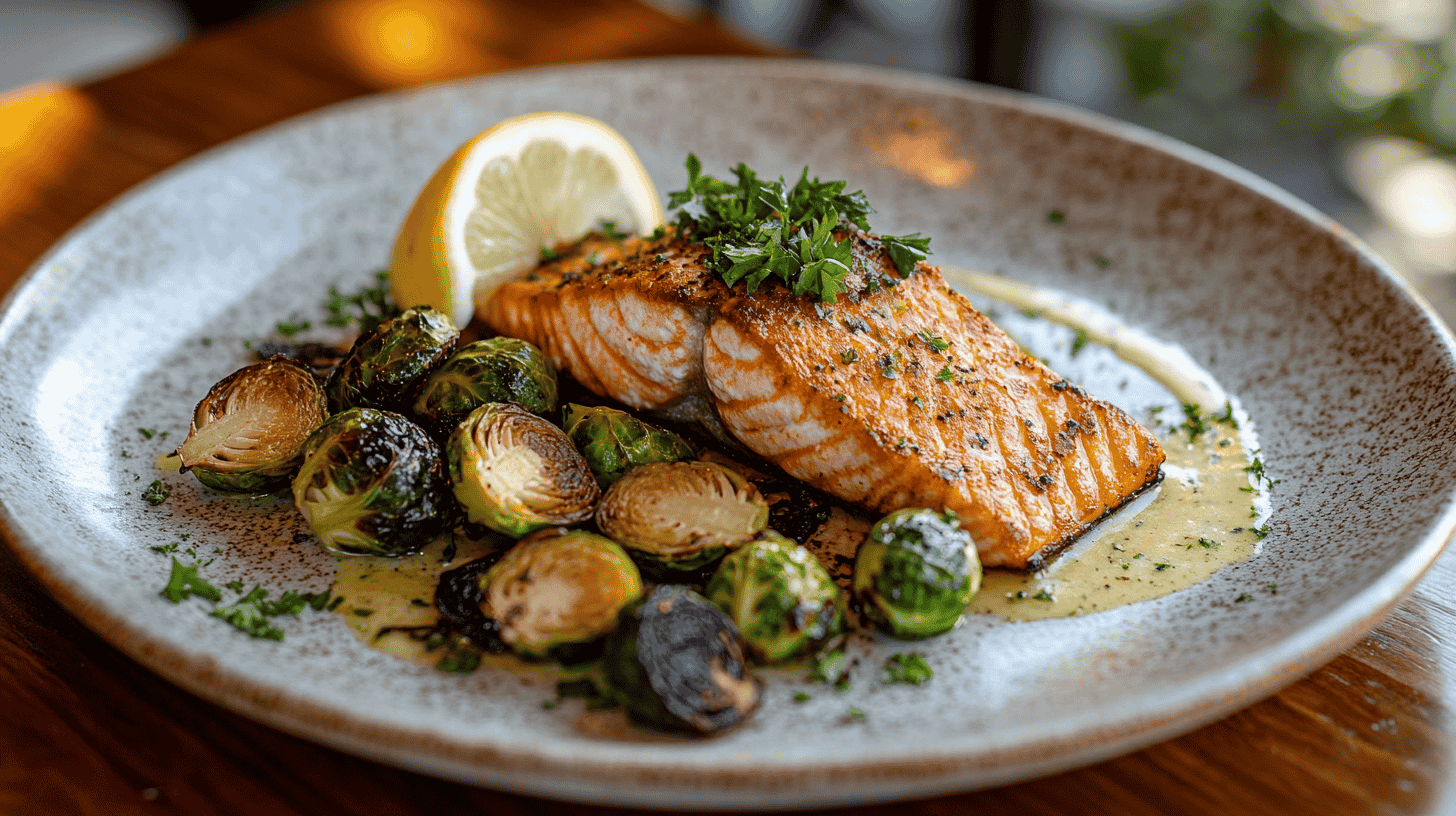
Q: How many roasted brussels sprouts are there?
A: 11